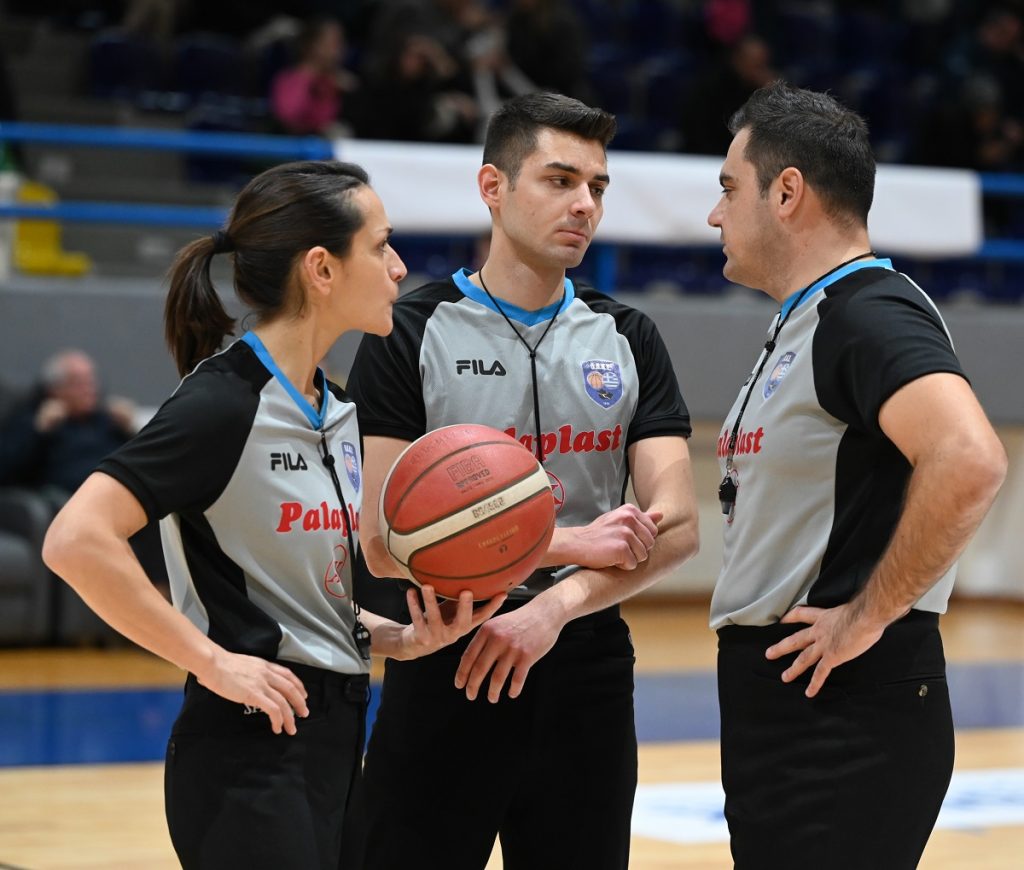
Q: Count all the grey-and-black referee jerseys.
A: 3